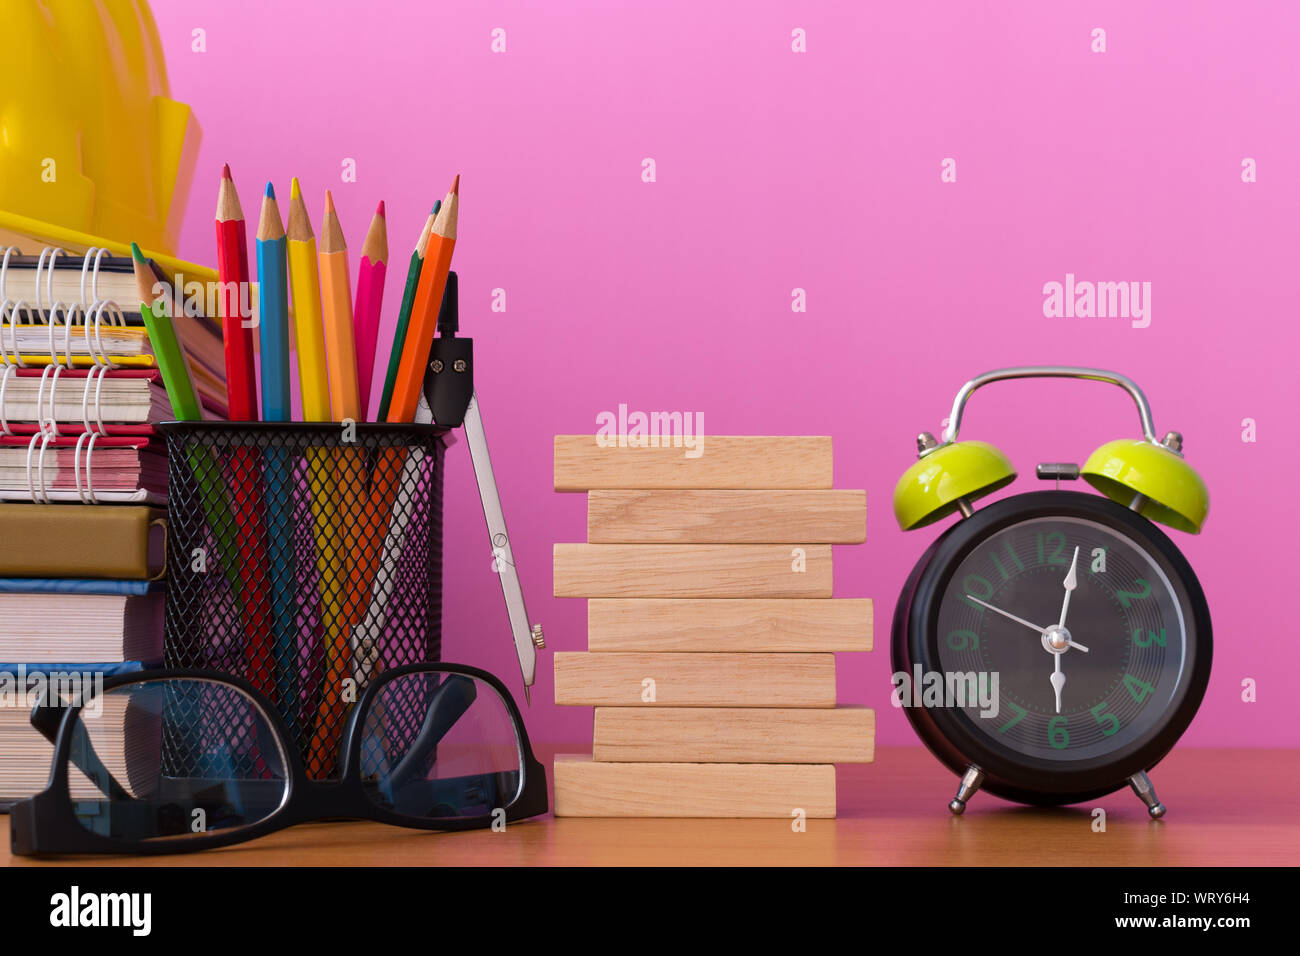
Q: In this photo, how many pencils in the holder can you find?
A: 8